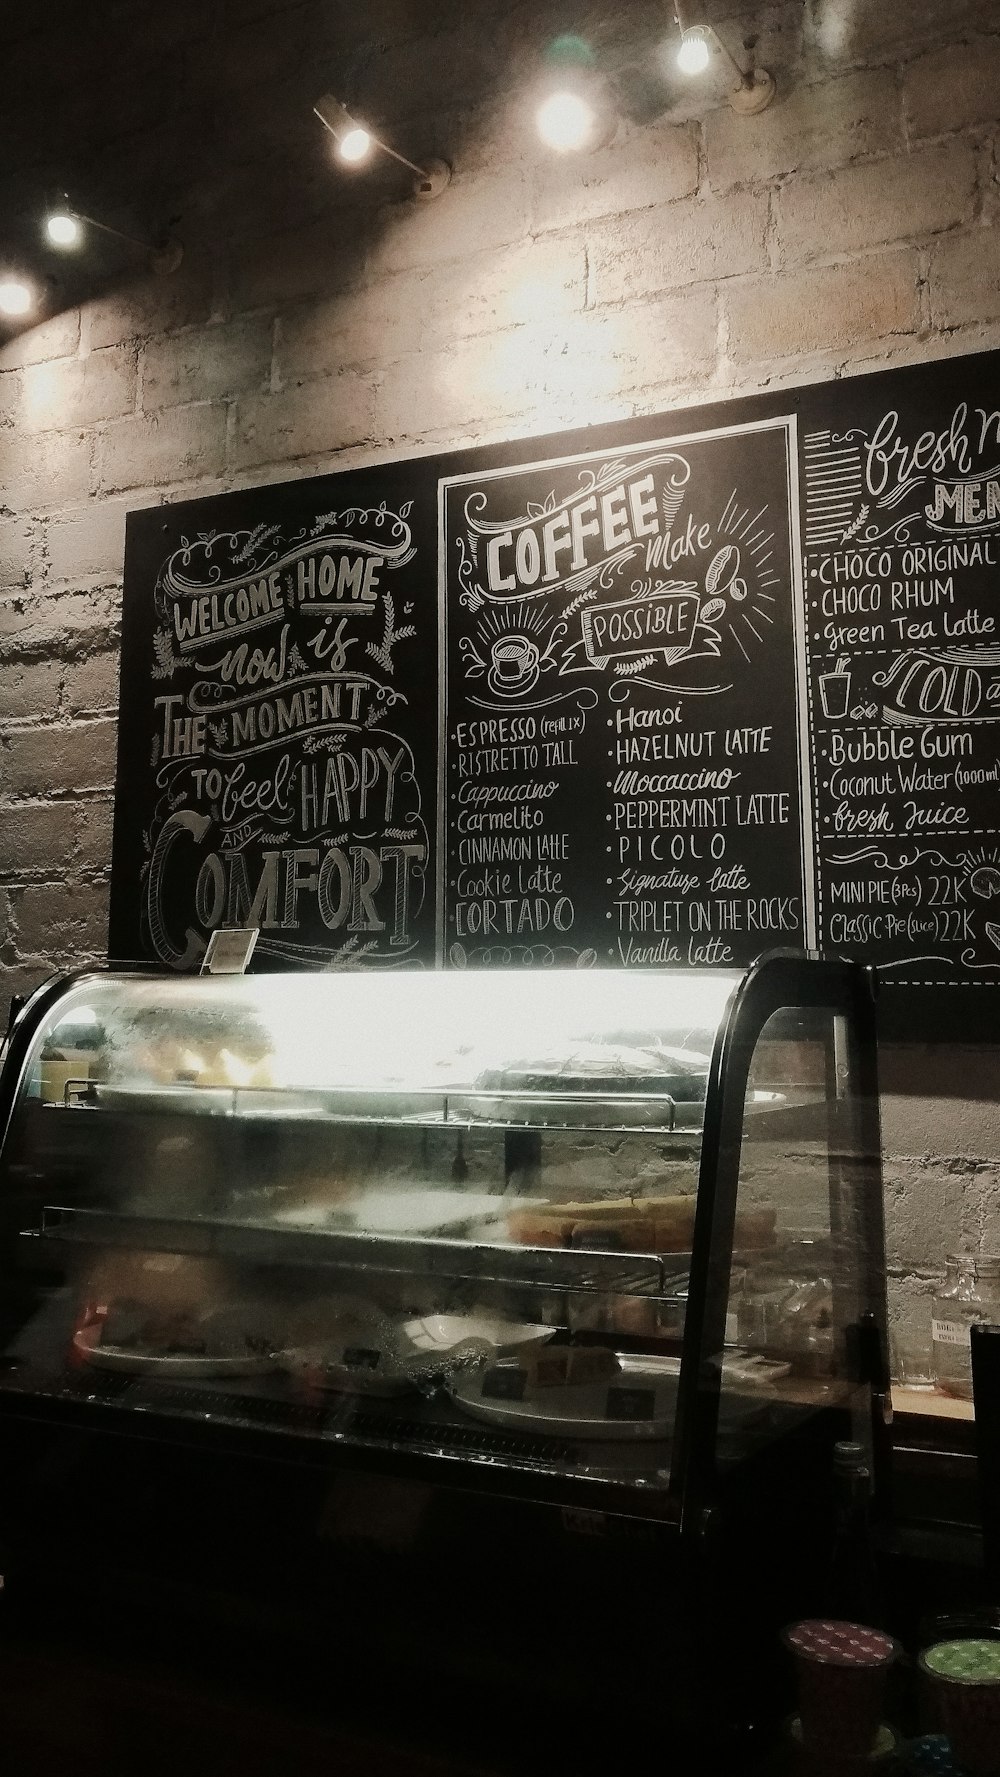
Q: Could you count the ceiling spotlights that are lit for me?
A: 5